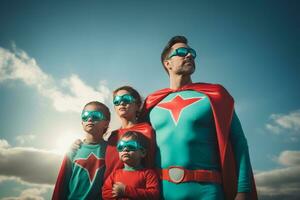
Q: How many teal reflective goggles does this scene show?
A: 4